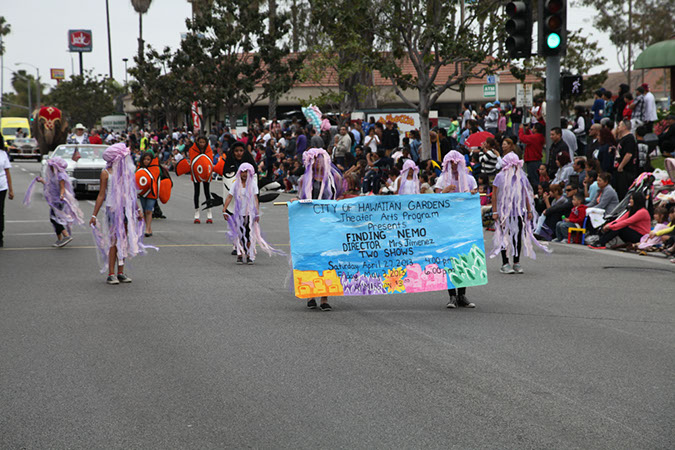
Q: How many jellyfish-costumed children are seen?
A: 7